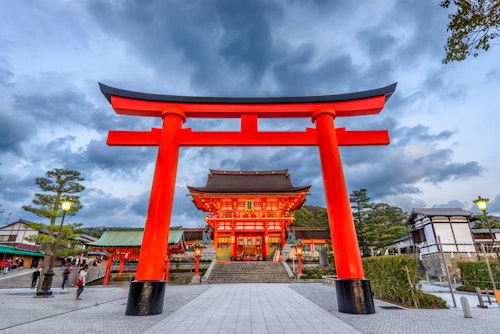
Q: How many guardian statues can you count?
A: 2